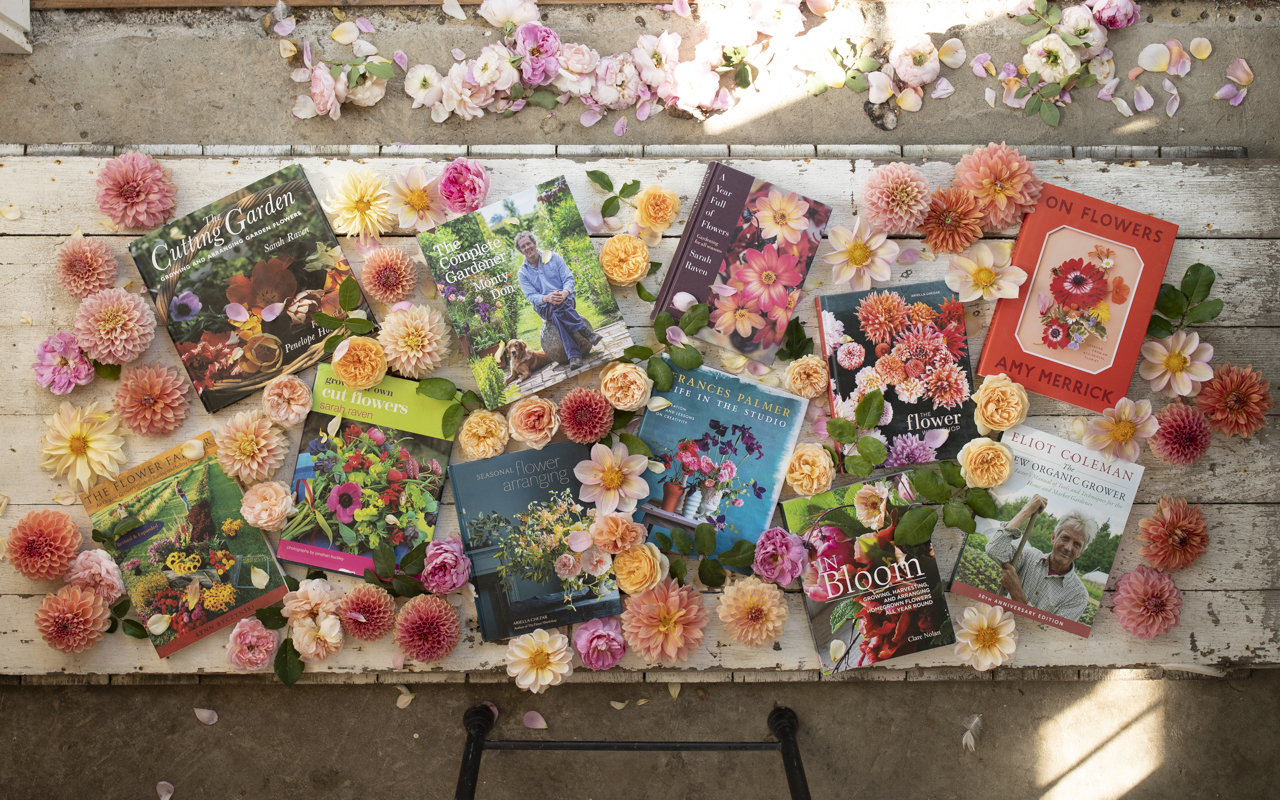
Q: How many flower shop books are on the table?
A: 1